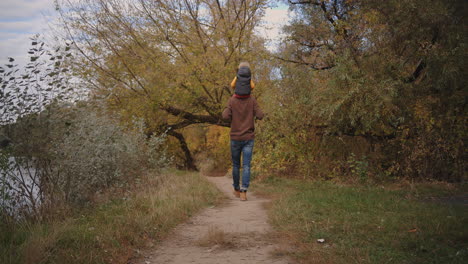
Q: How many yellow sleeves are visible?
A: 2